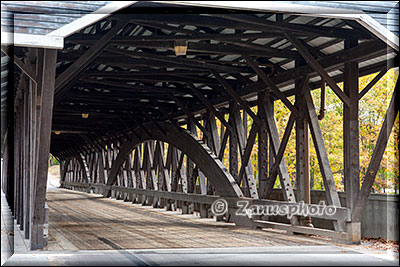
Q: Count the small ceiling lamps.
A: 3